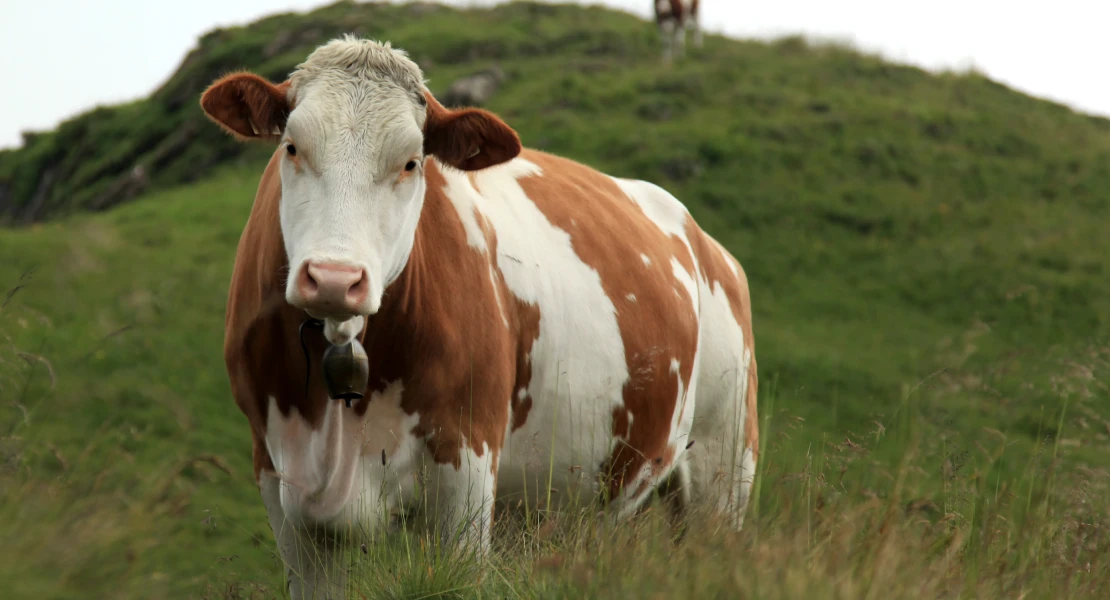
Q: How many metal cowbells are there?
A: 1